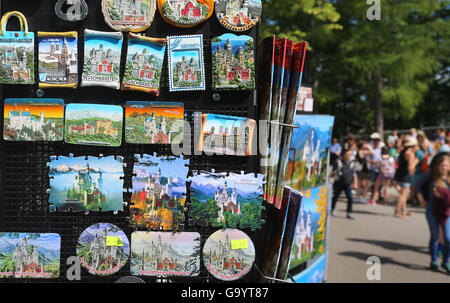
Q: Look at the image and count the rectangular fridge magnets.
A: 15